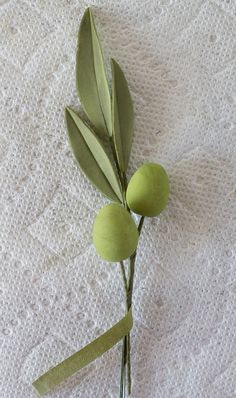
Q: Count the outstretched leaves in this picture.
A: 3